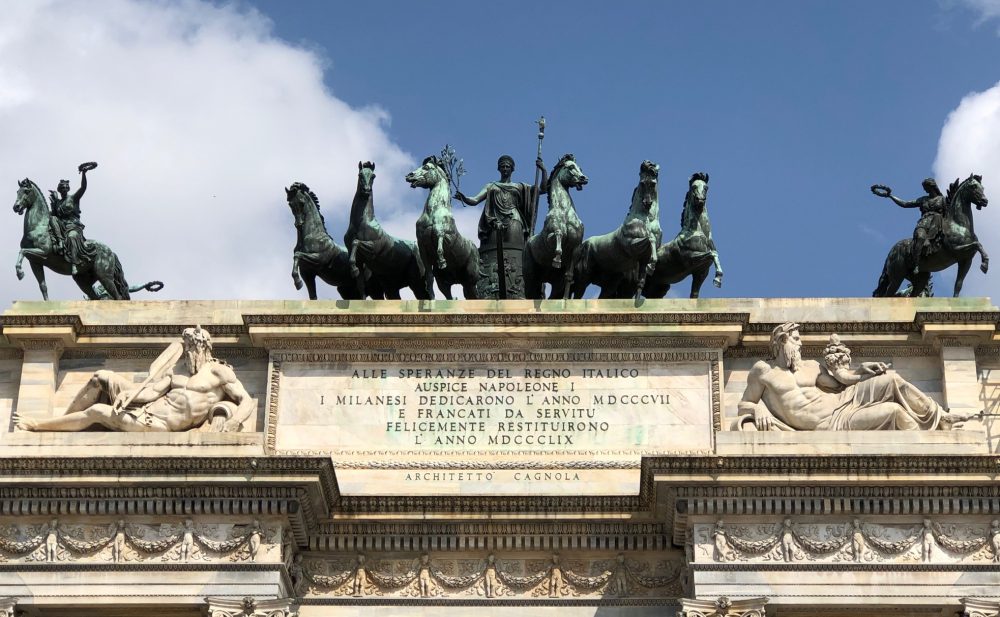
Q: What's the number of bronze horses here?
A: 8